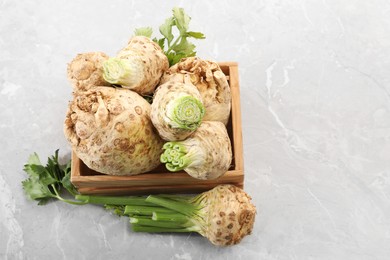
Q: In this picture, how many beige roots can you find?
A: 7